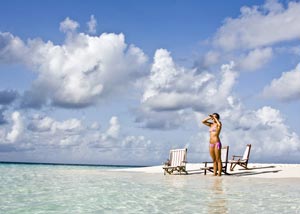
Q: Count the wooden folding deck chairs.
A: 3